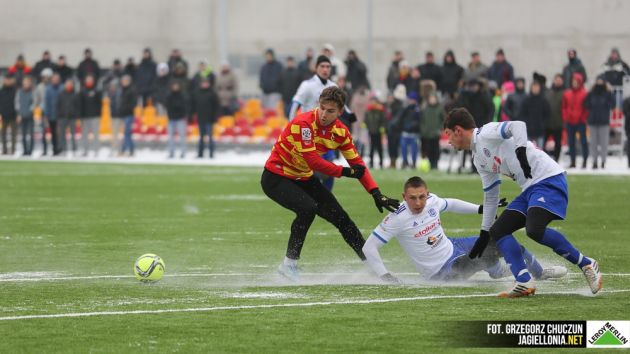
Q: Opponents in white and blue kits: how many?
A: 3